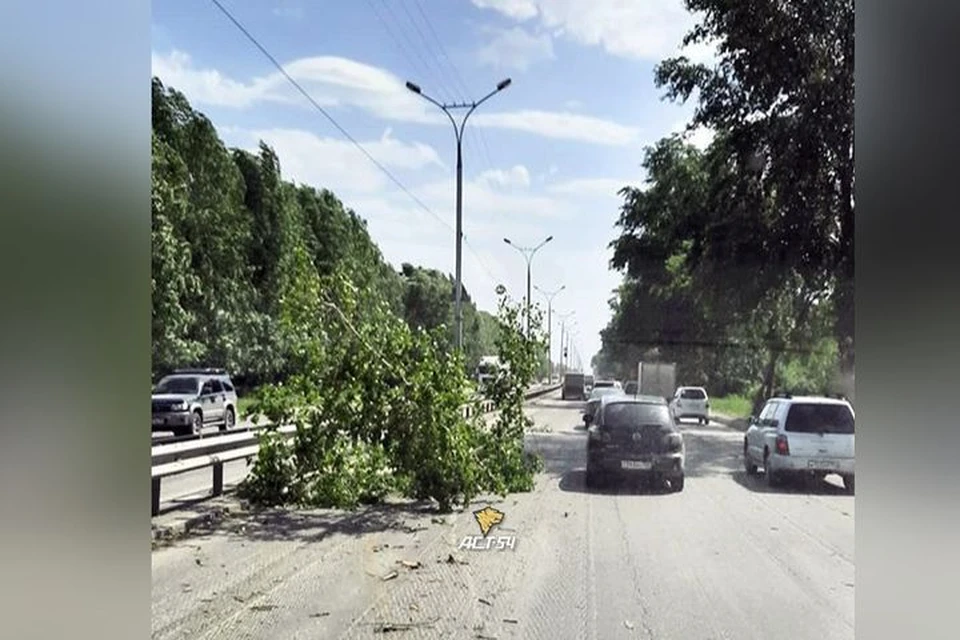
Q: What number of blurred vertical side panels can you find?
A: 2